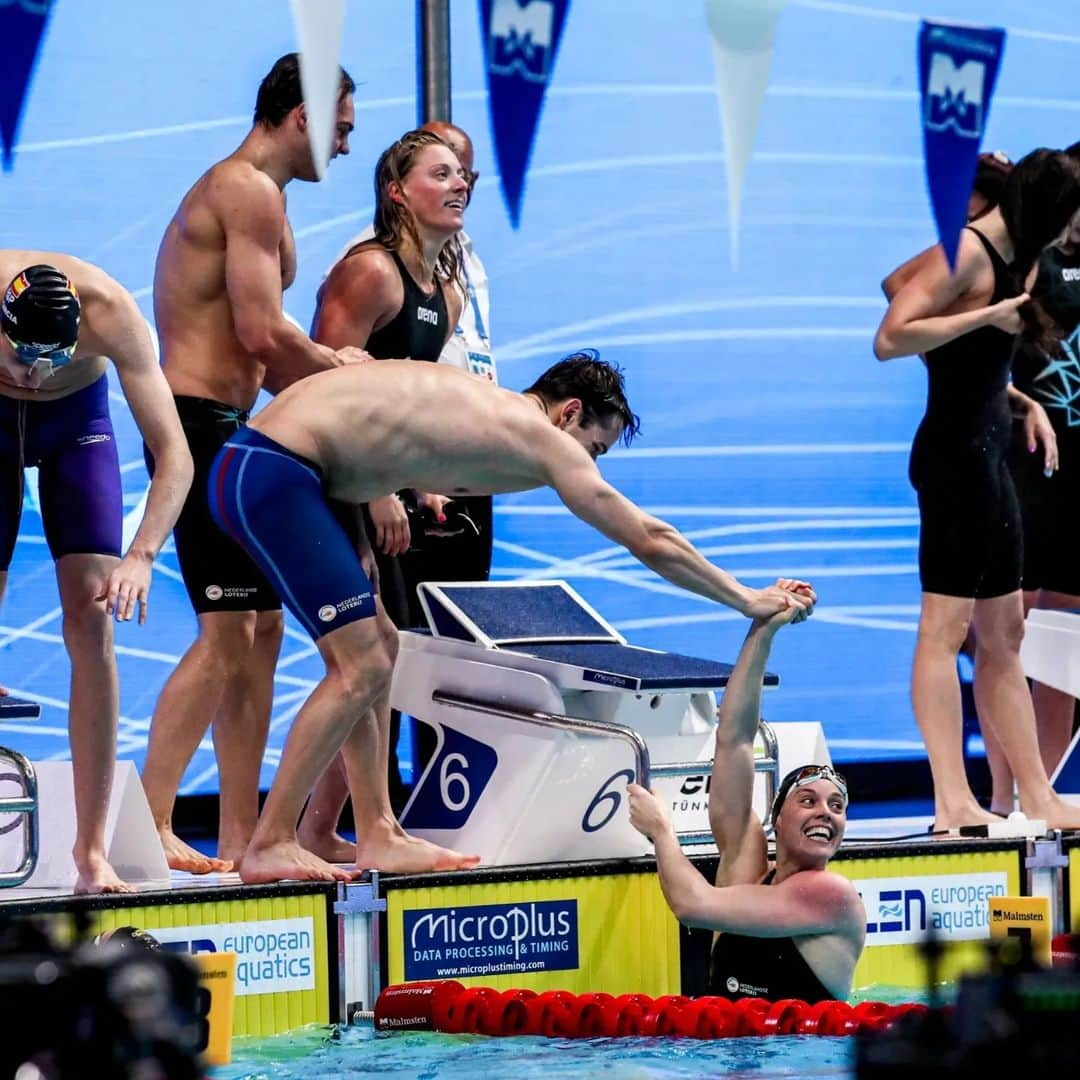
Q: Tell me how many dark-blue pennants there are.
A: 3